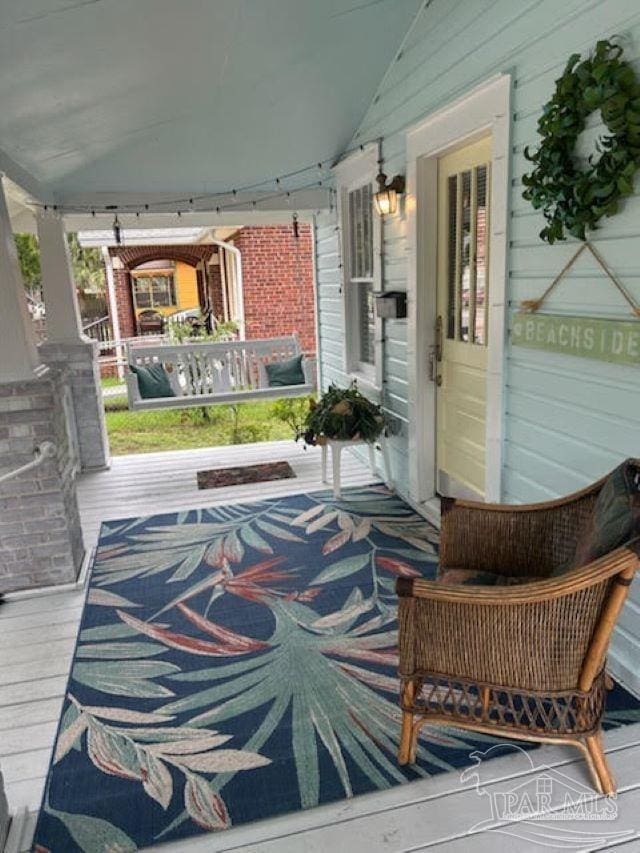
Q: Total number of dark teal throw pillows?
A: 2